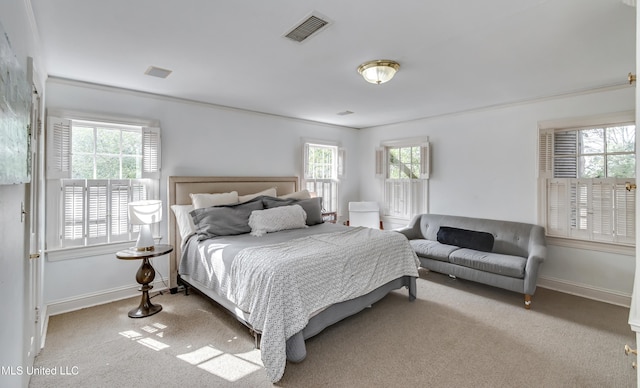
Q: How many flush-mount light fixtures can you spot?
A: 1